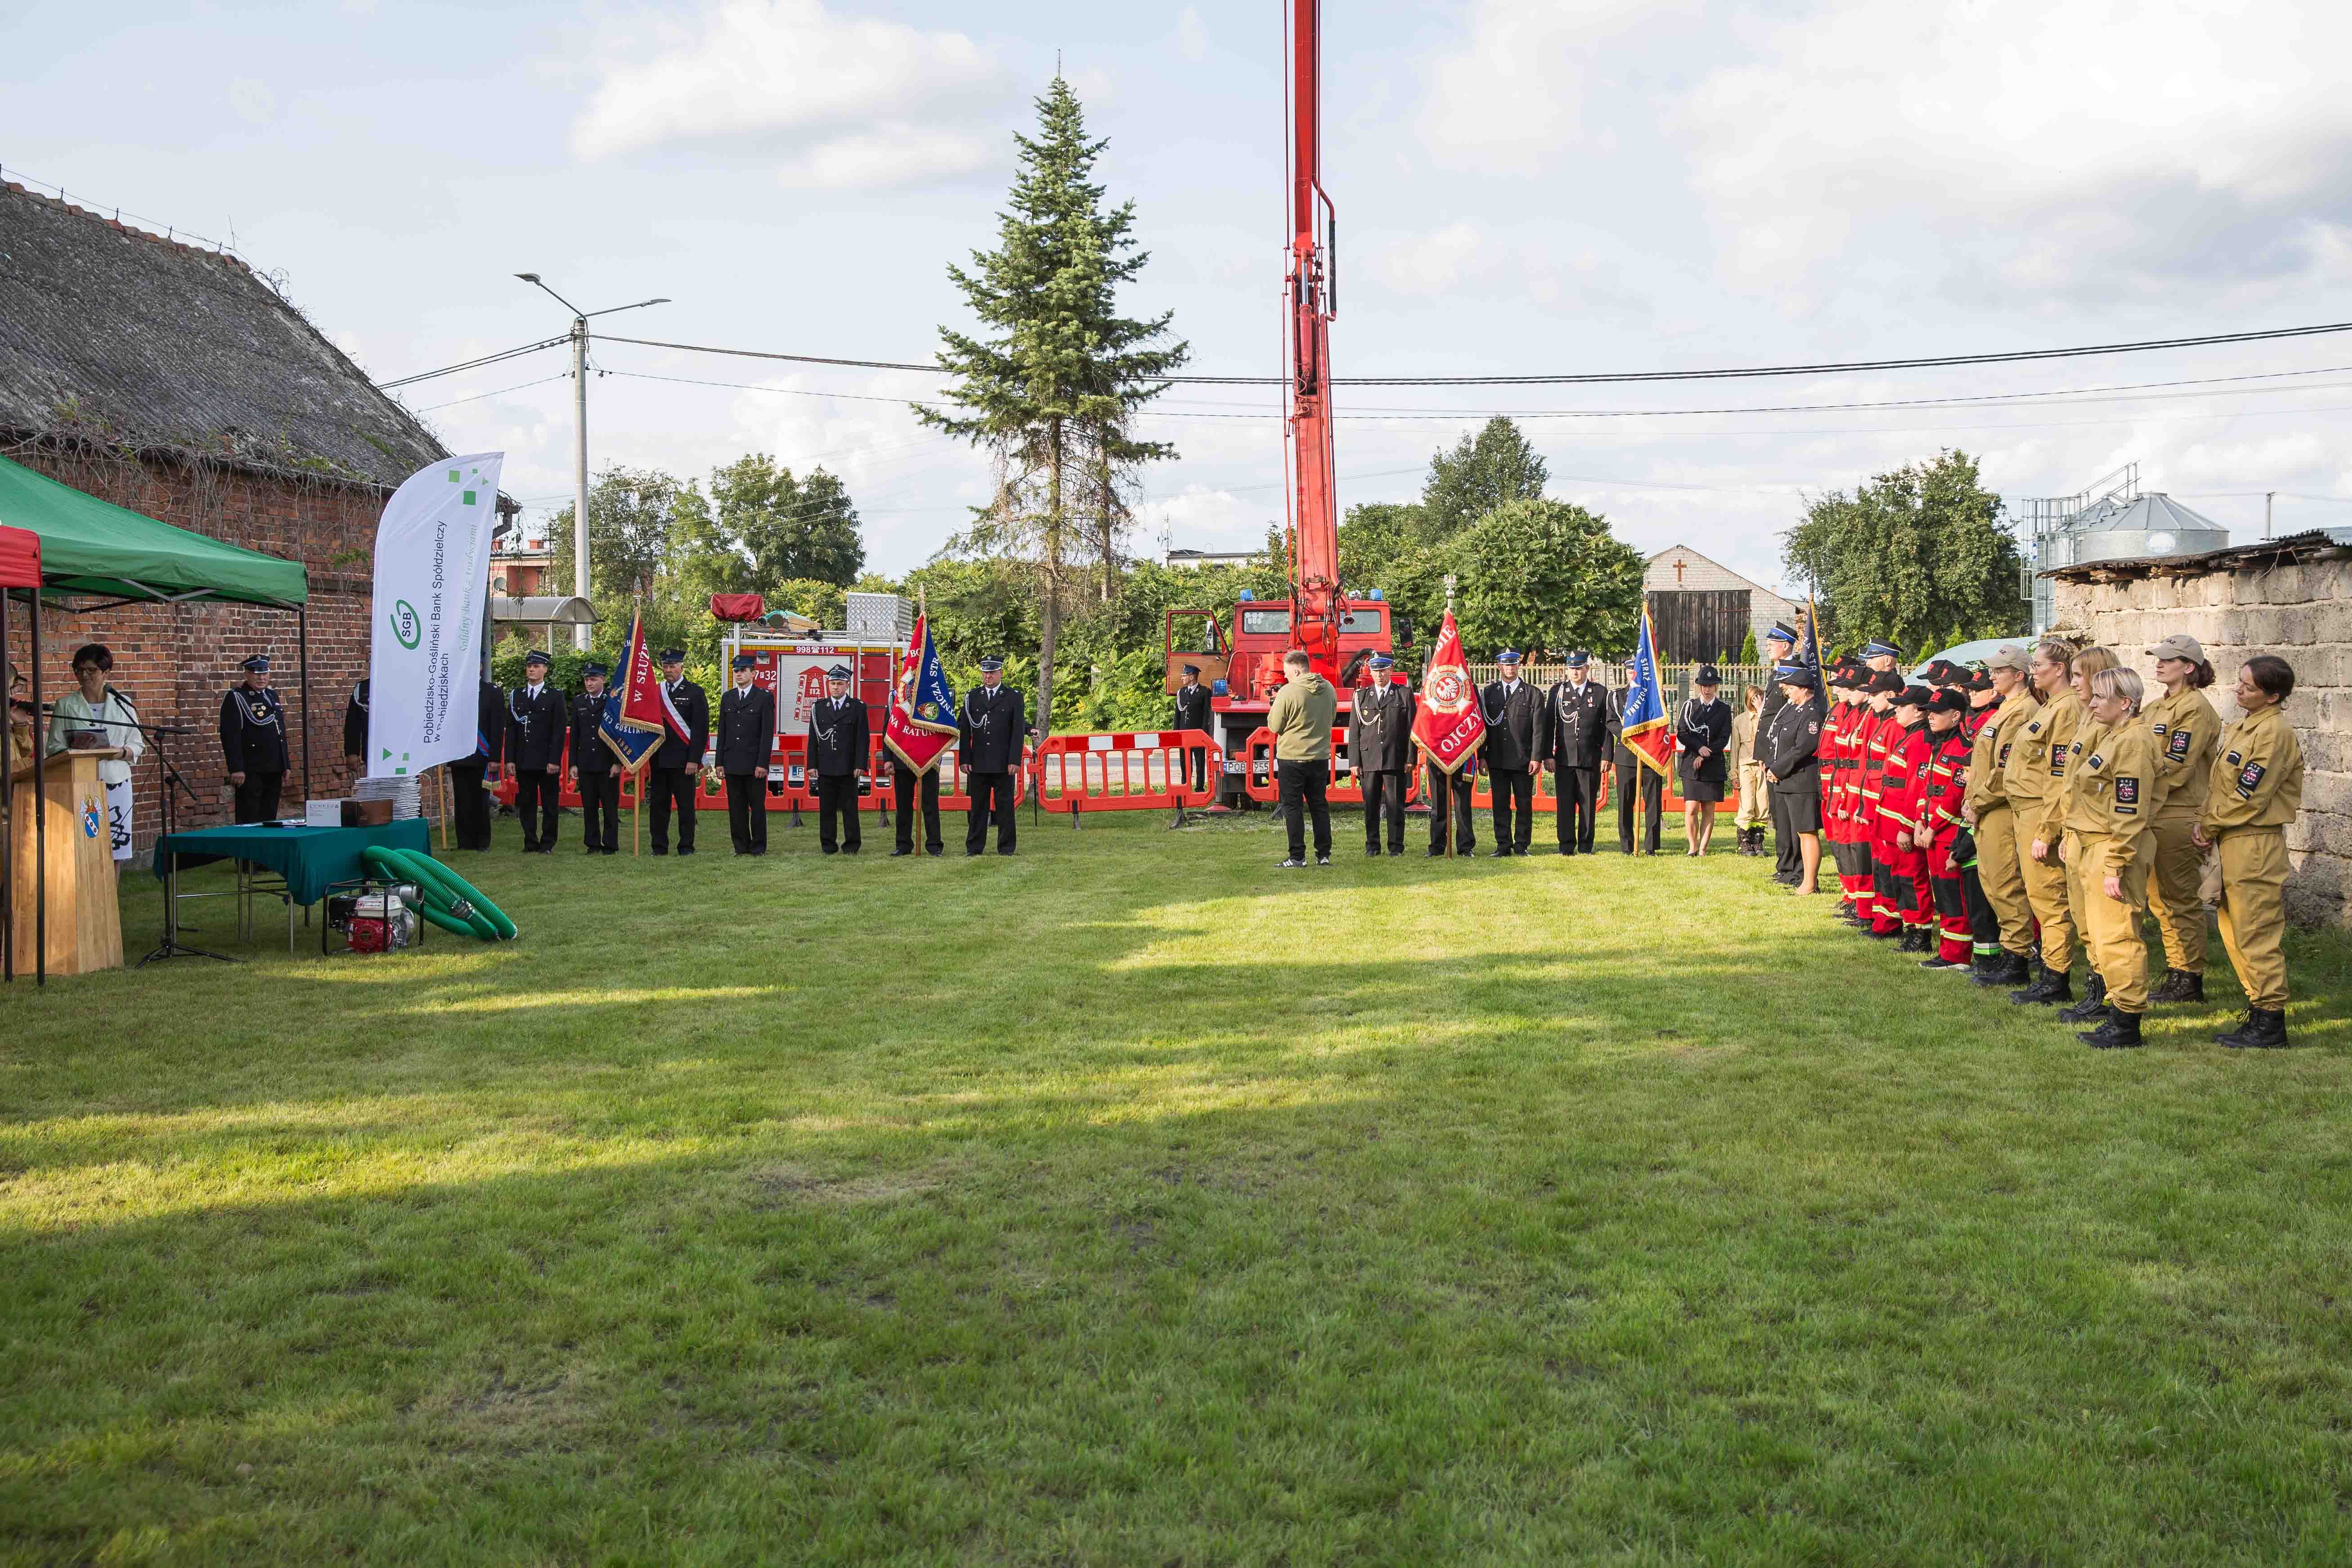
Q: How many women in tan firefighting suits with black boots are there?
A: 6